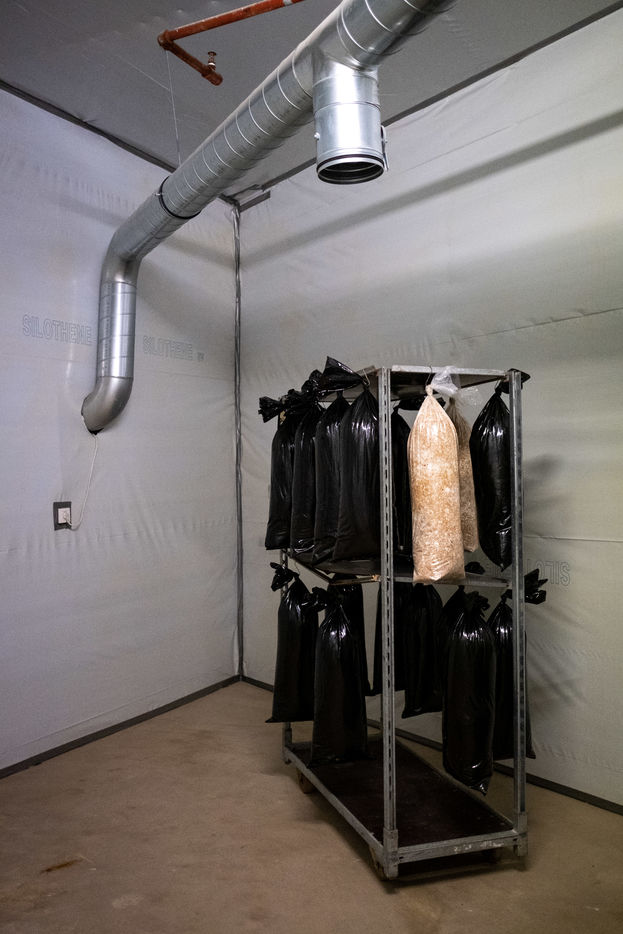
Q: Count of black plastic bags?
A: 14